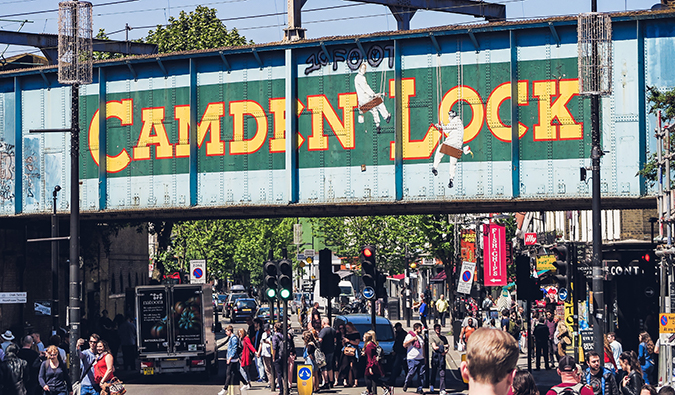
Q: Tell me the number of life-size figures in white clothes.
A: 2